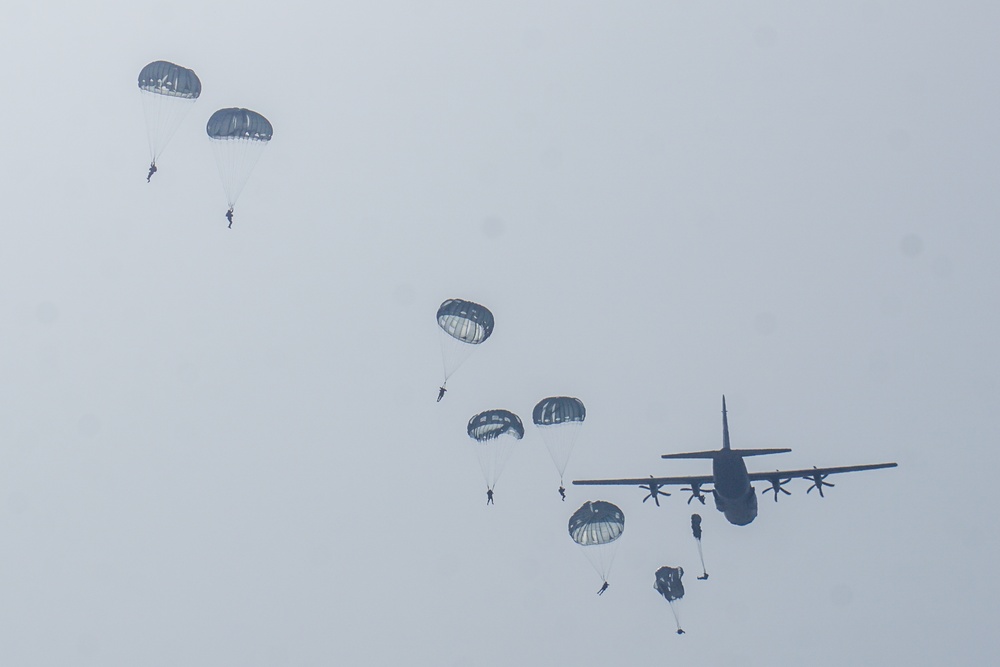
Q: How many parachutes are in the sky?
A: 8